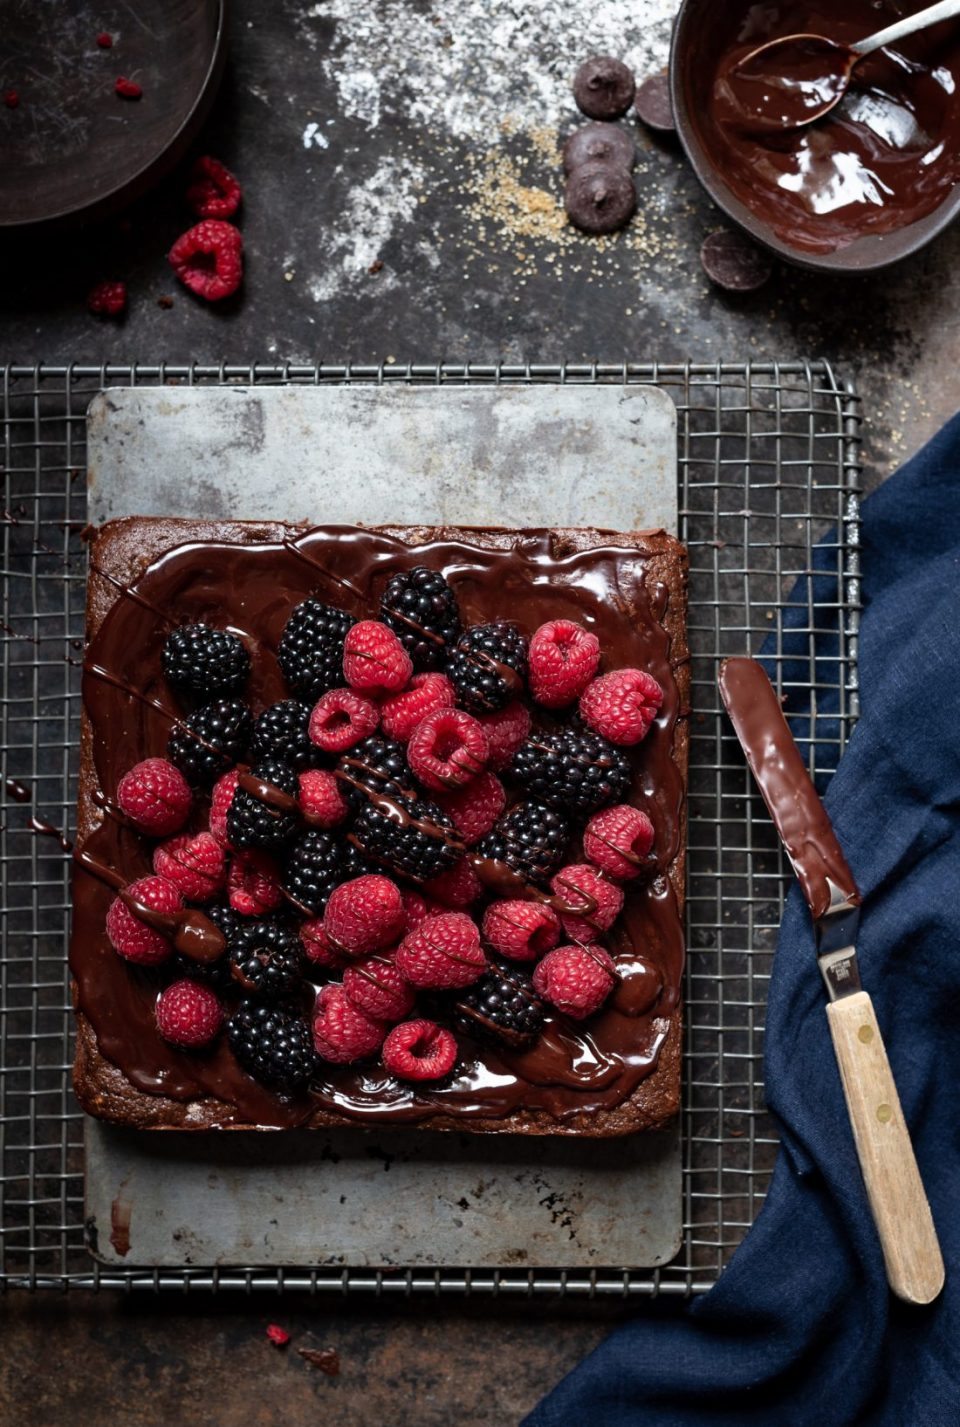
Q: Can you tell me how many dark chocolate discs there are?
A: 5